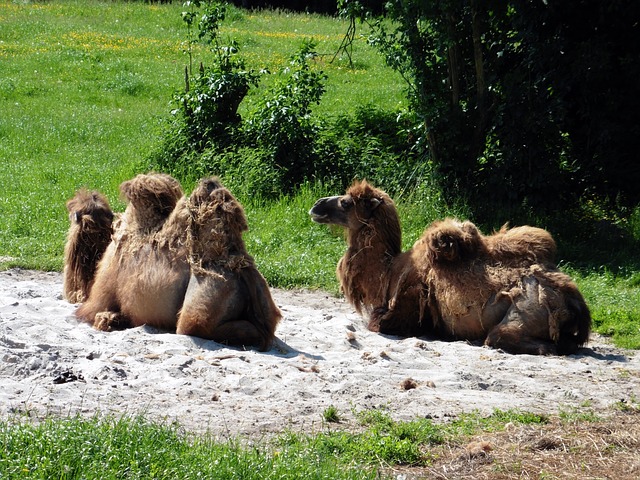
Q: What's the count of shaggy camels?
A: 2